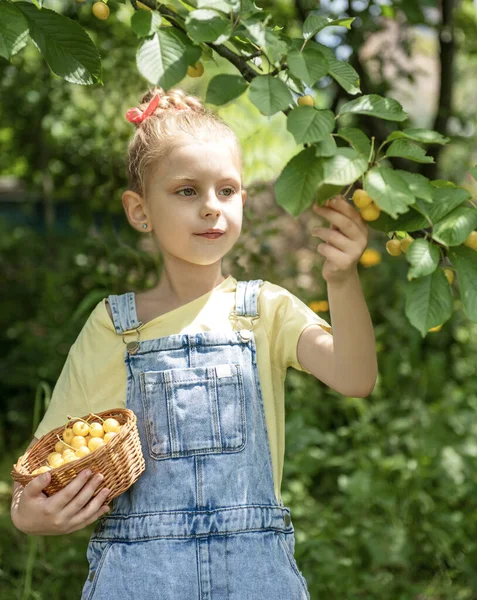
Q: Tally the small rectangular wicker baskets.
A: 1